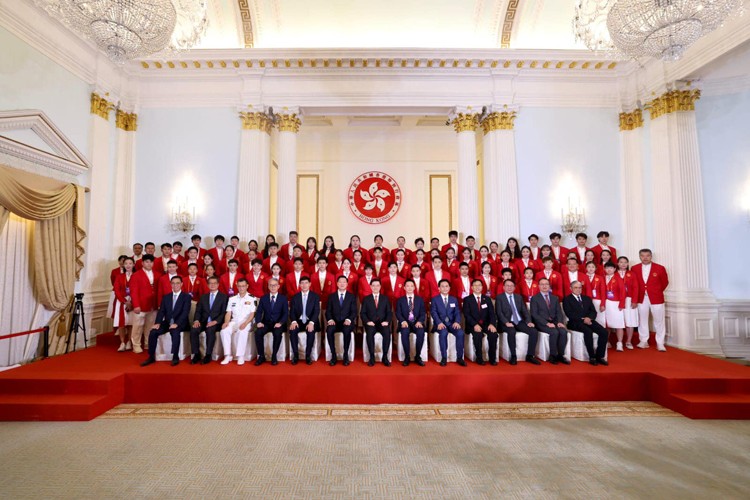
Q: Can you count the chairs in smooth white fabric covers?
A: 13